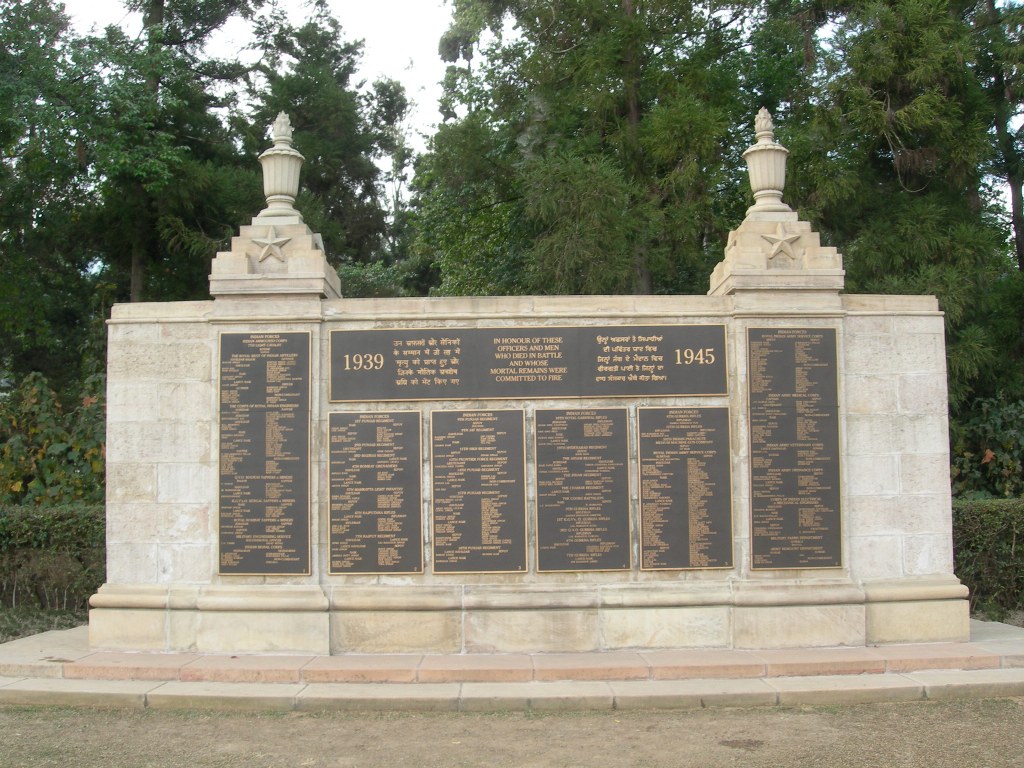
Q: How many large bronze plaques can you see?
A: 7